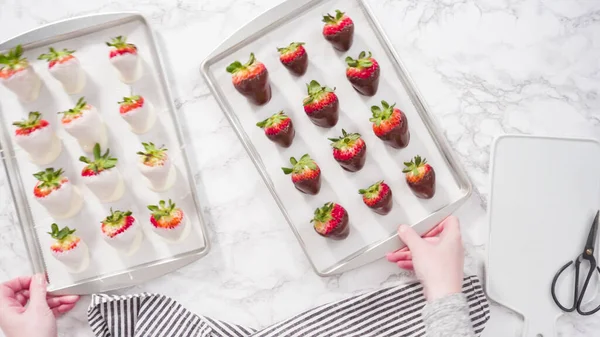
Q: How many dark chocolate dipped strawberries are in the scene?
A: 12